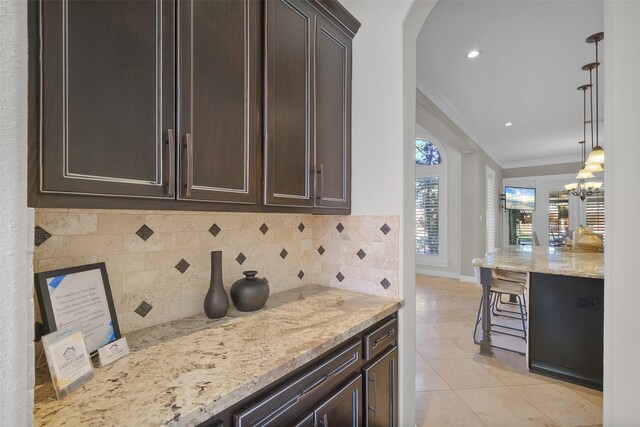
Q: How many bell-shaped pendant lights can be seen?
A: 3